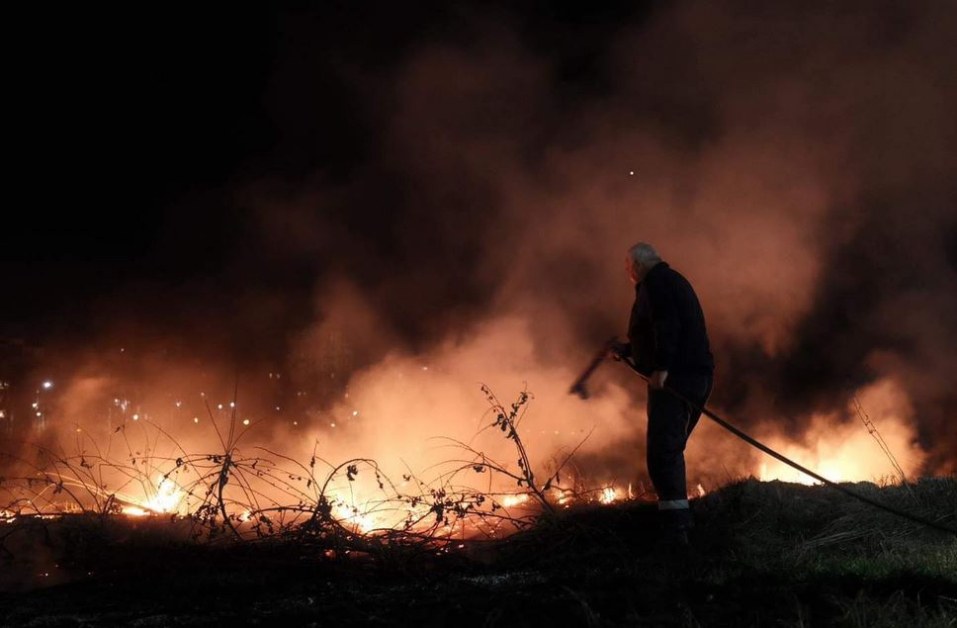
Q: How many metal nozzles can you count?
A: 1